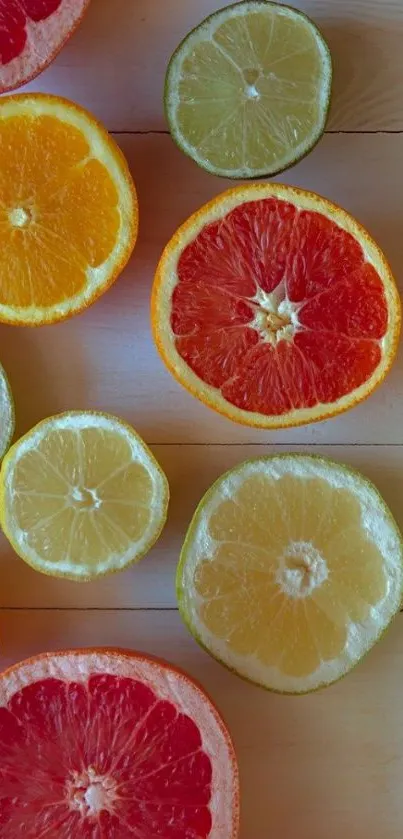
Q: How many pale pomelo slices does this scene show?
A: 1